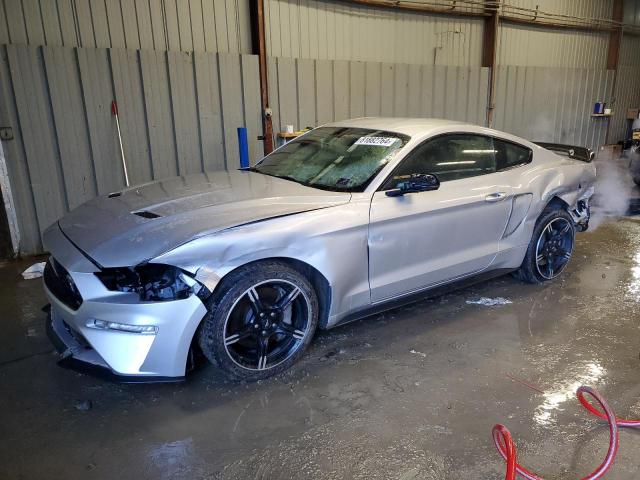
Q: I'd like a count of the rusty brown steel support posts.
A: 3